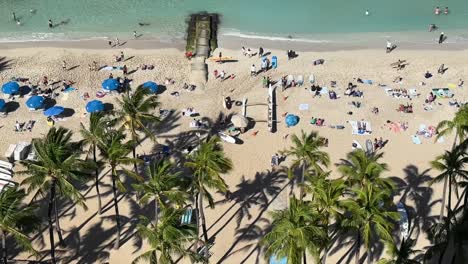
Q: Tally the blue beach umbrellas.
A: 8